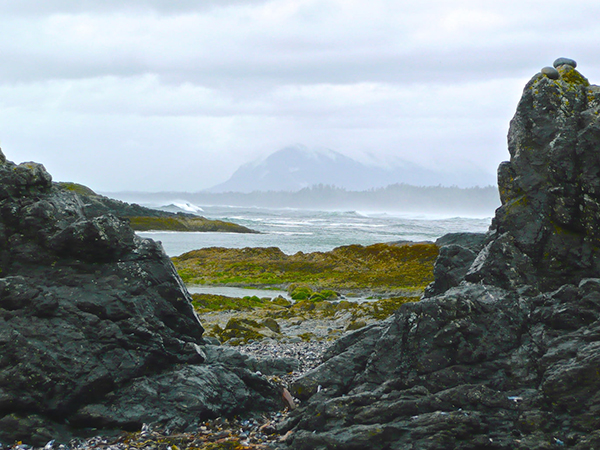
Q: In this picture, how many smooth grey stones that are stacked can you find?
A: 2